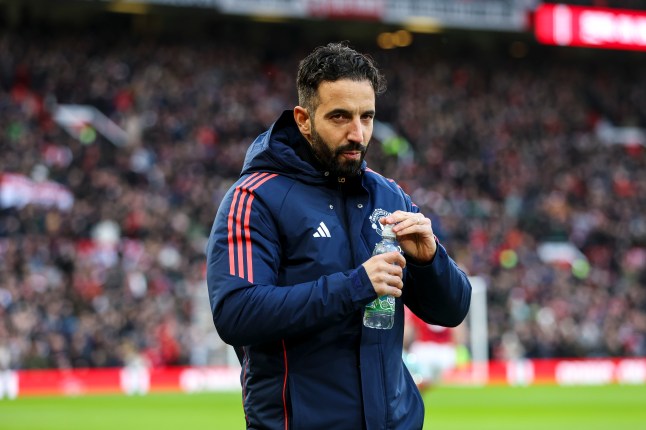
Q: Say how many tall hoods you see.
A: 1